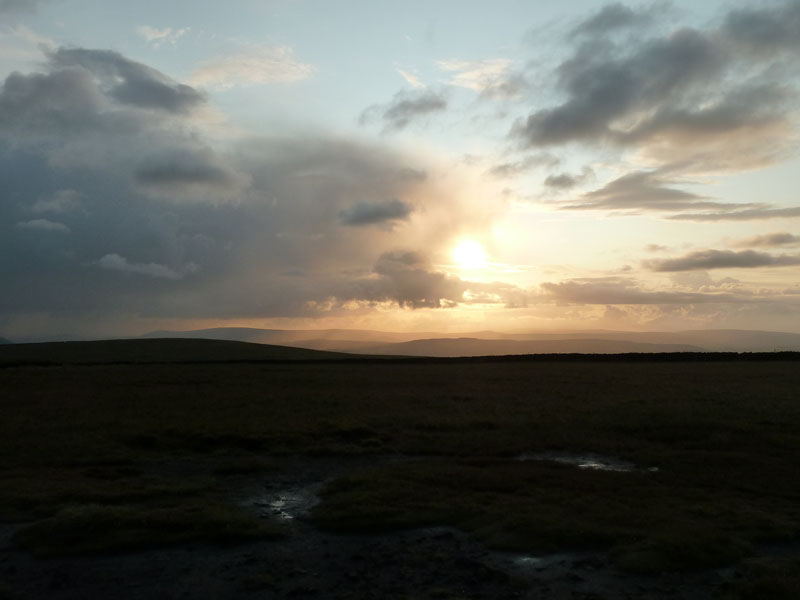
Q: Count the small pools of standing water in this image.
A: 3